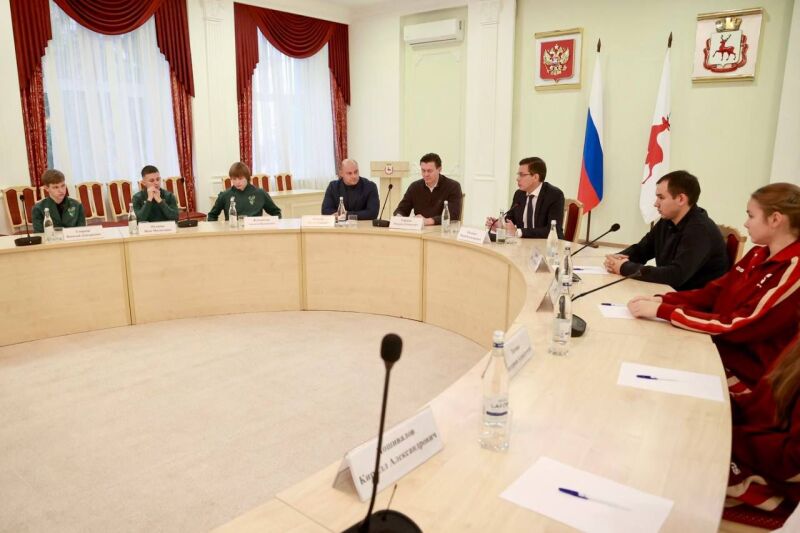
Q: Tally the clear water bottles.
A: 10